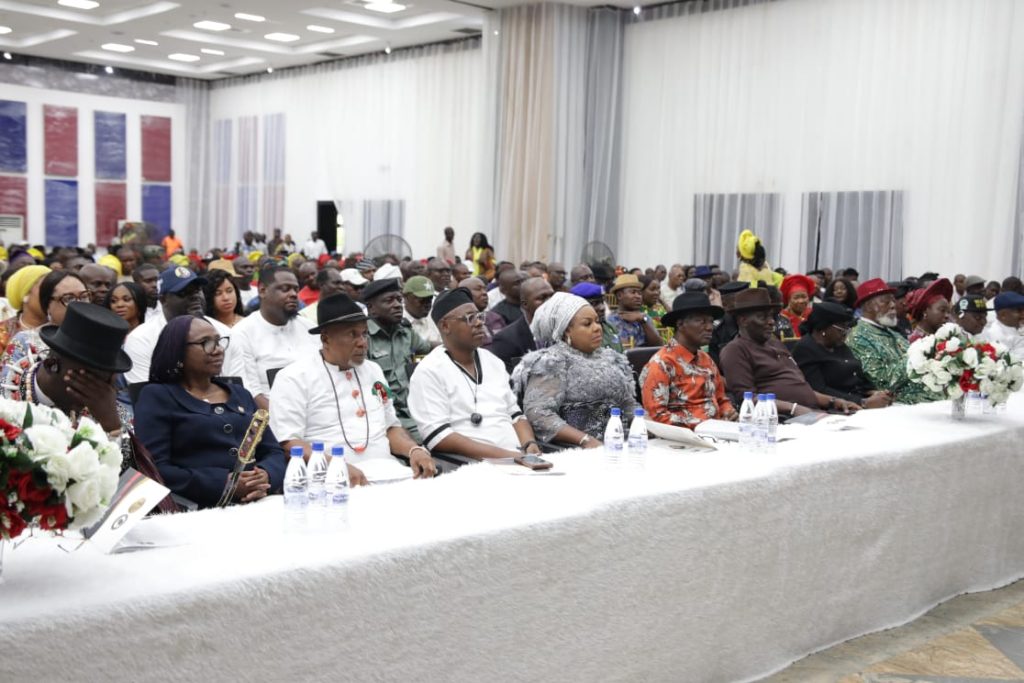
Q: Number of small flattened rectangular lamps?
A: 11